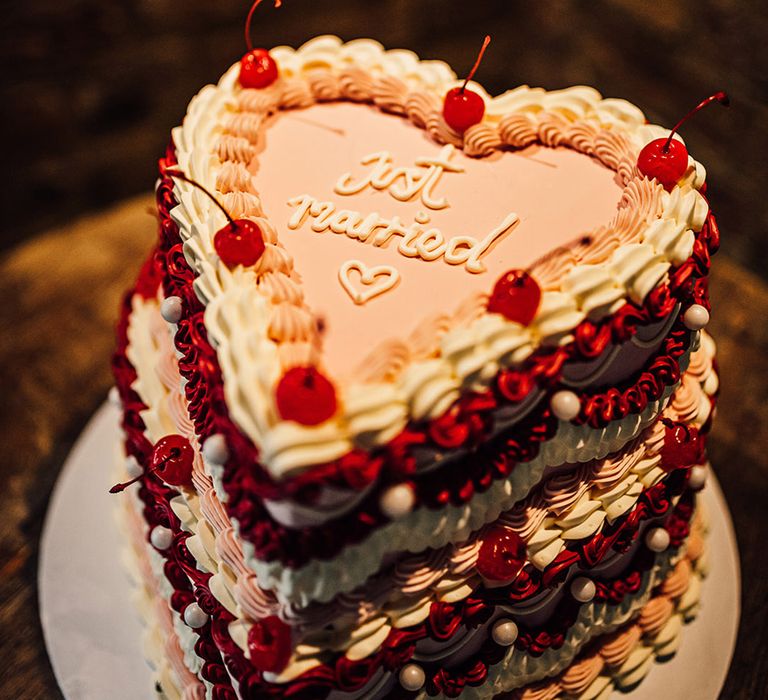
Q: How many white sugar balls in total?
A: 14